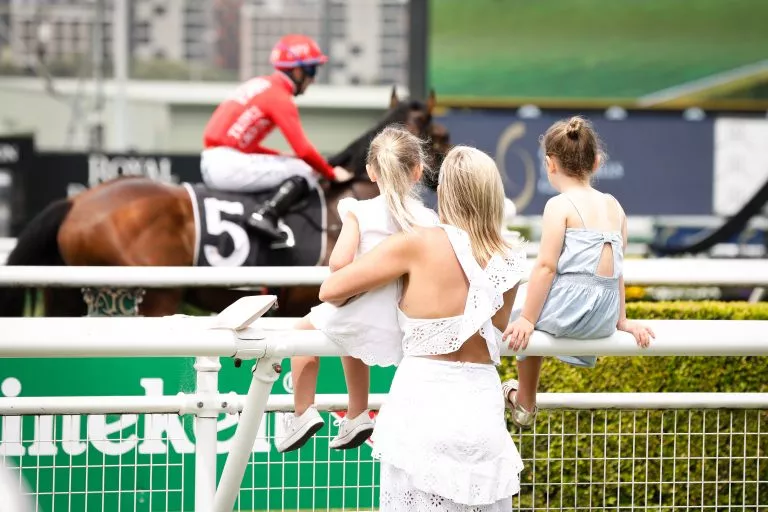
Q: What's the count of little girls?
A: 2